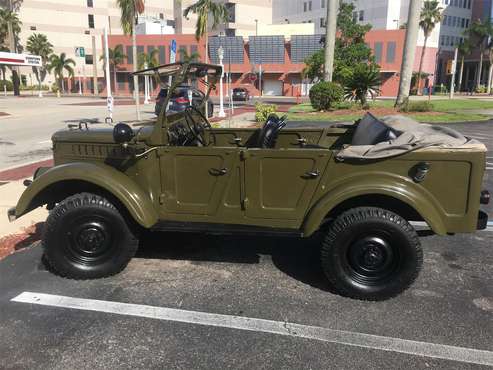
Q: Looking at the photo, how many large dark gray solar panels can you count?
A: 3